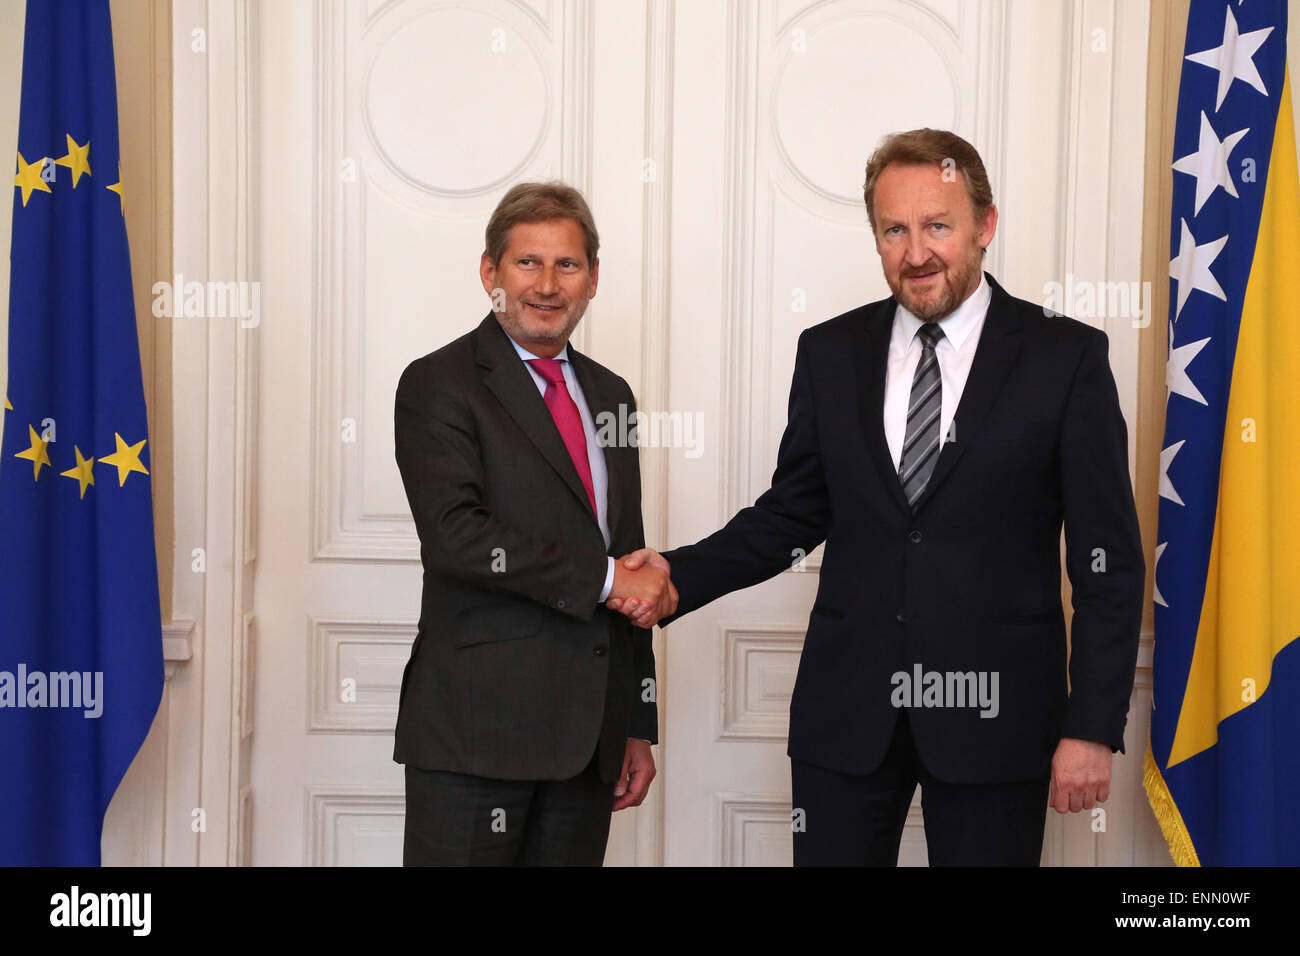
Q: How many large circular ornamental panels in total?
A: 2